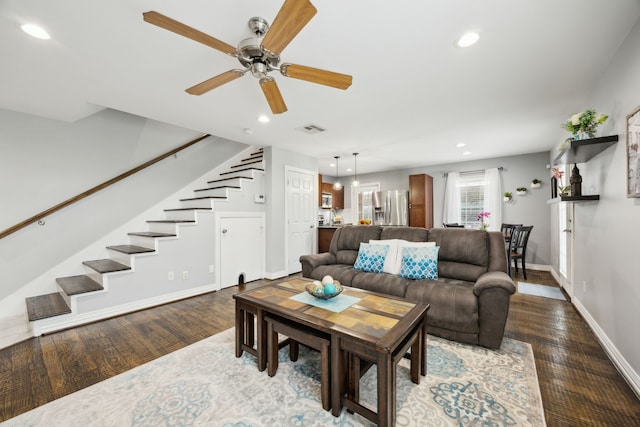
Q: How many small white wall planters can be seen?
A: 3